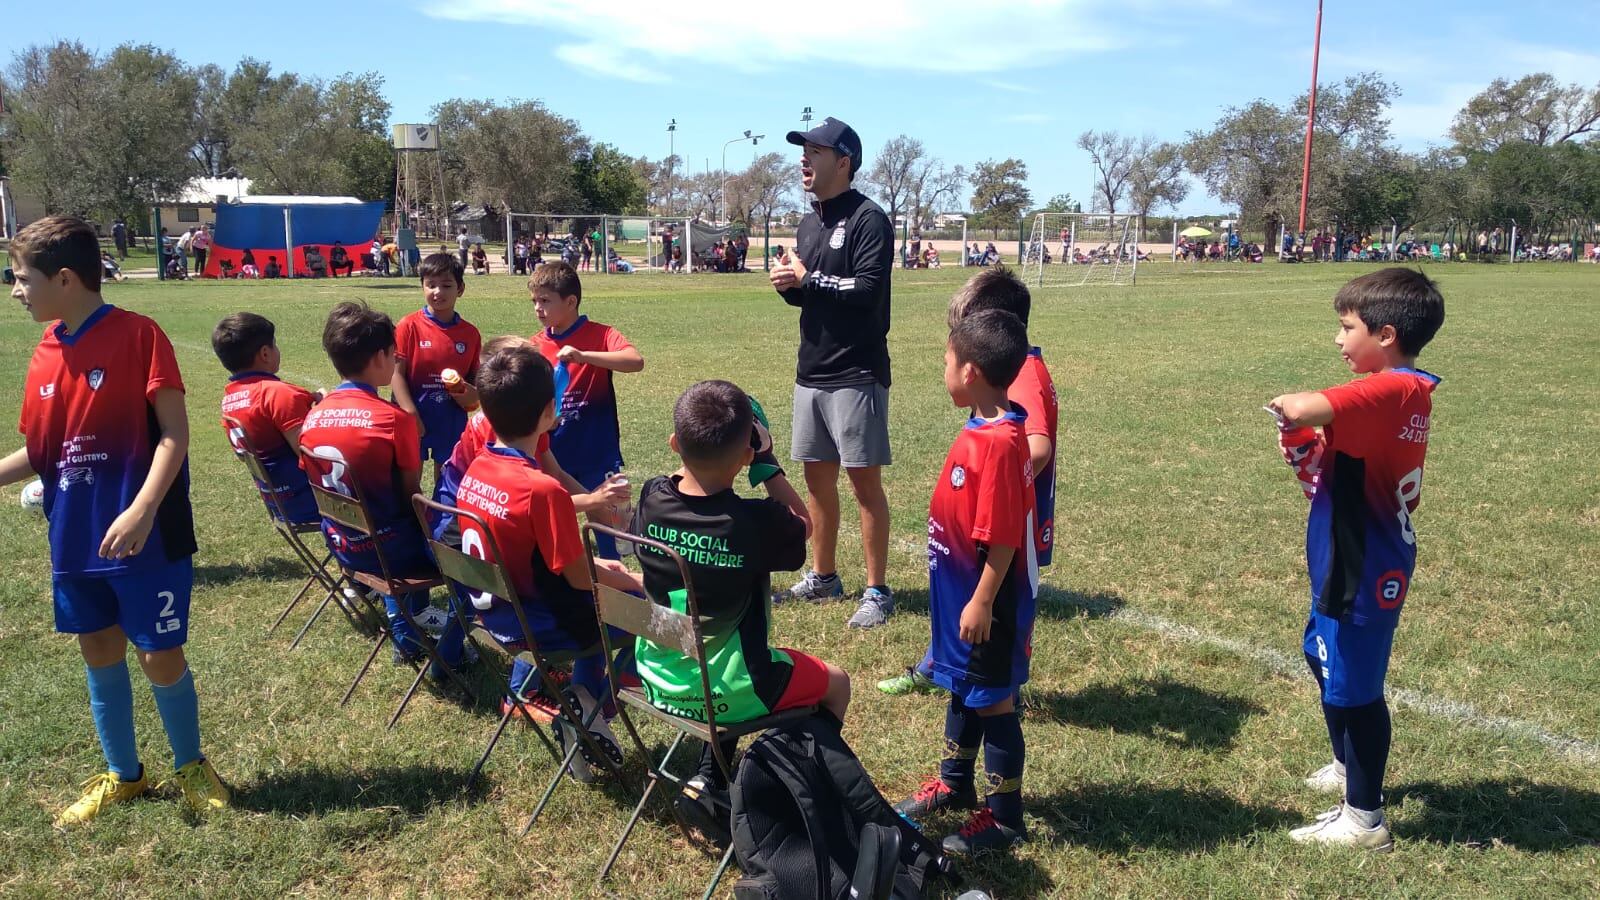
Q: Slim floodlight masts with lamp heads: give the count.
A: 3